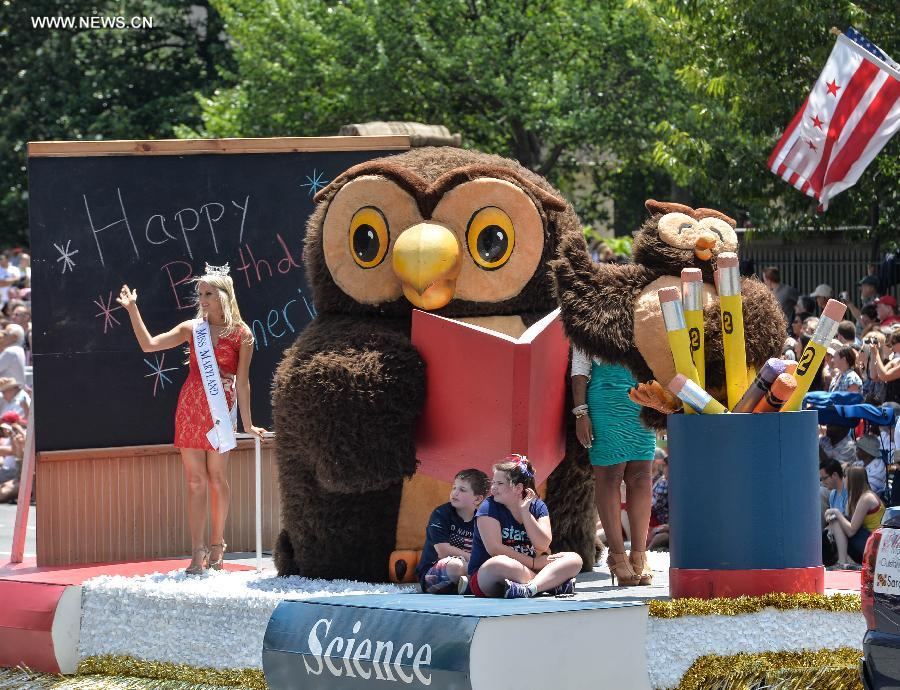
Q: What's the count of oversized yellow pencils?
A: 5